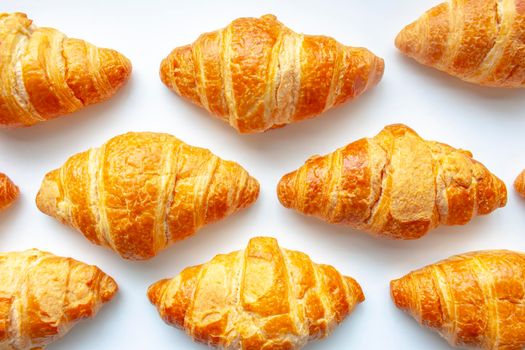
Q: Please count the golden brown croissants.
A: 10